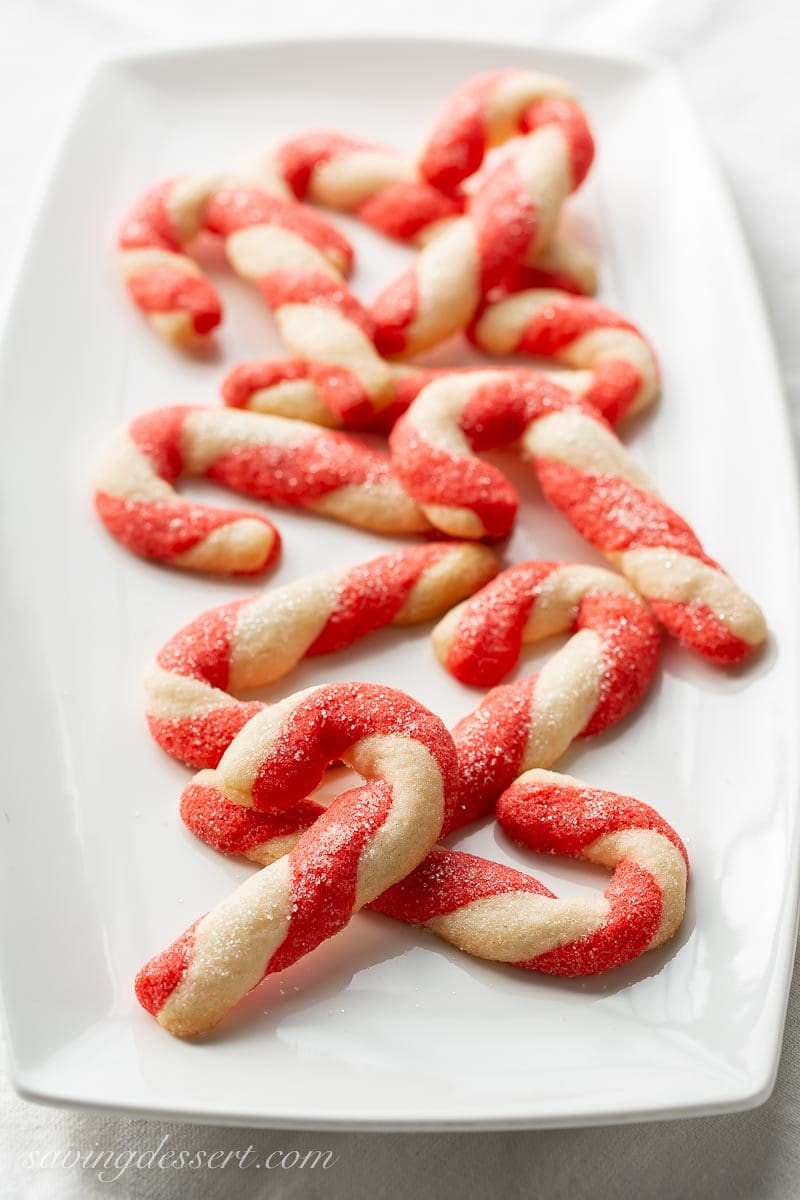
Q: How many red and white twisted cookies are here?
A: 10